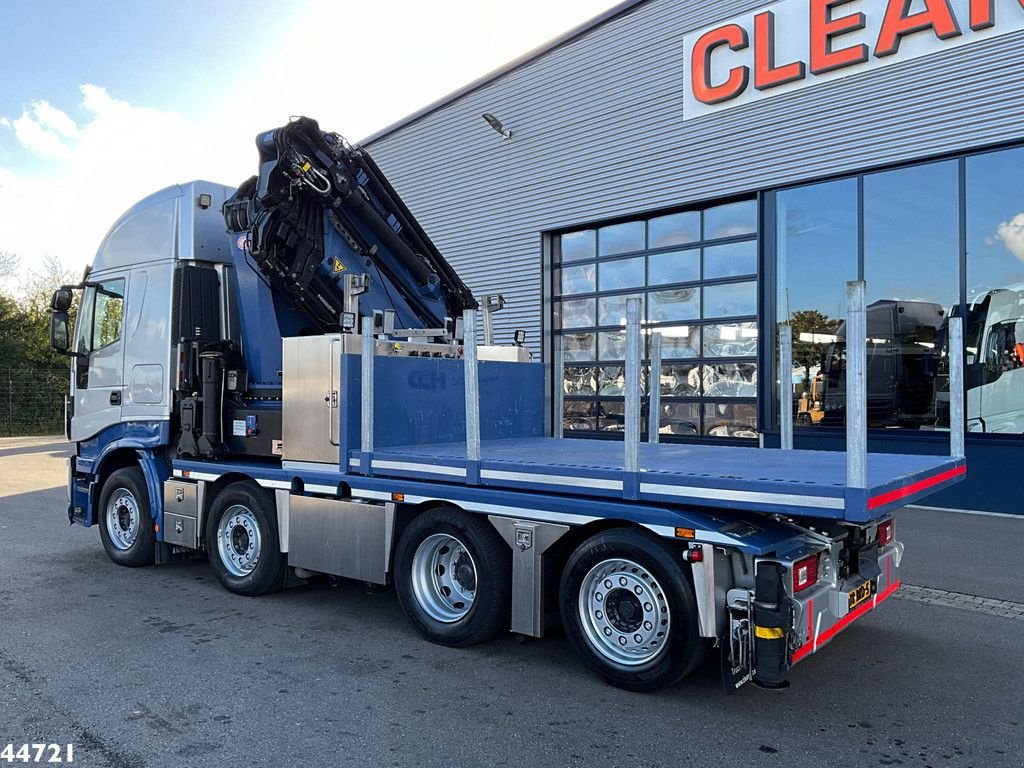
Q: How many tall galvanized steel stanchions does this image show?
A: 8